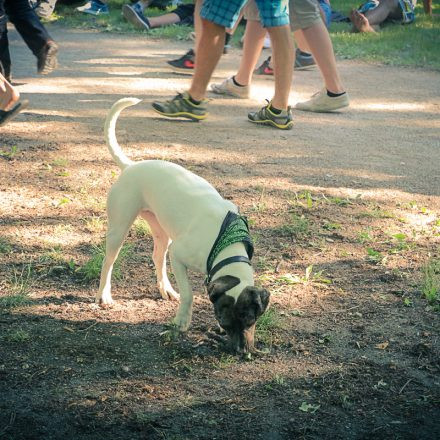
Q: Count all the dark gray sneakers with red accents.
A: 2